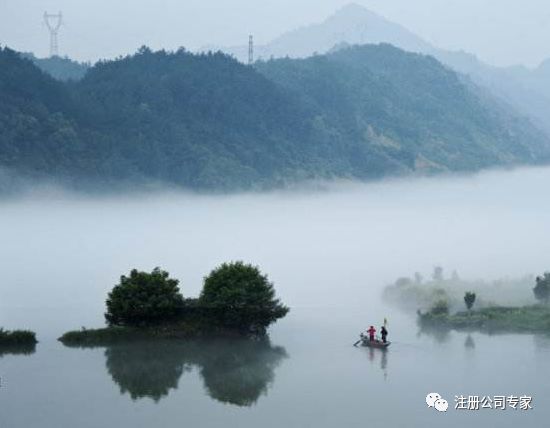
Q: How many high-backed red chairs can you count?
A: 0